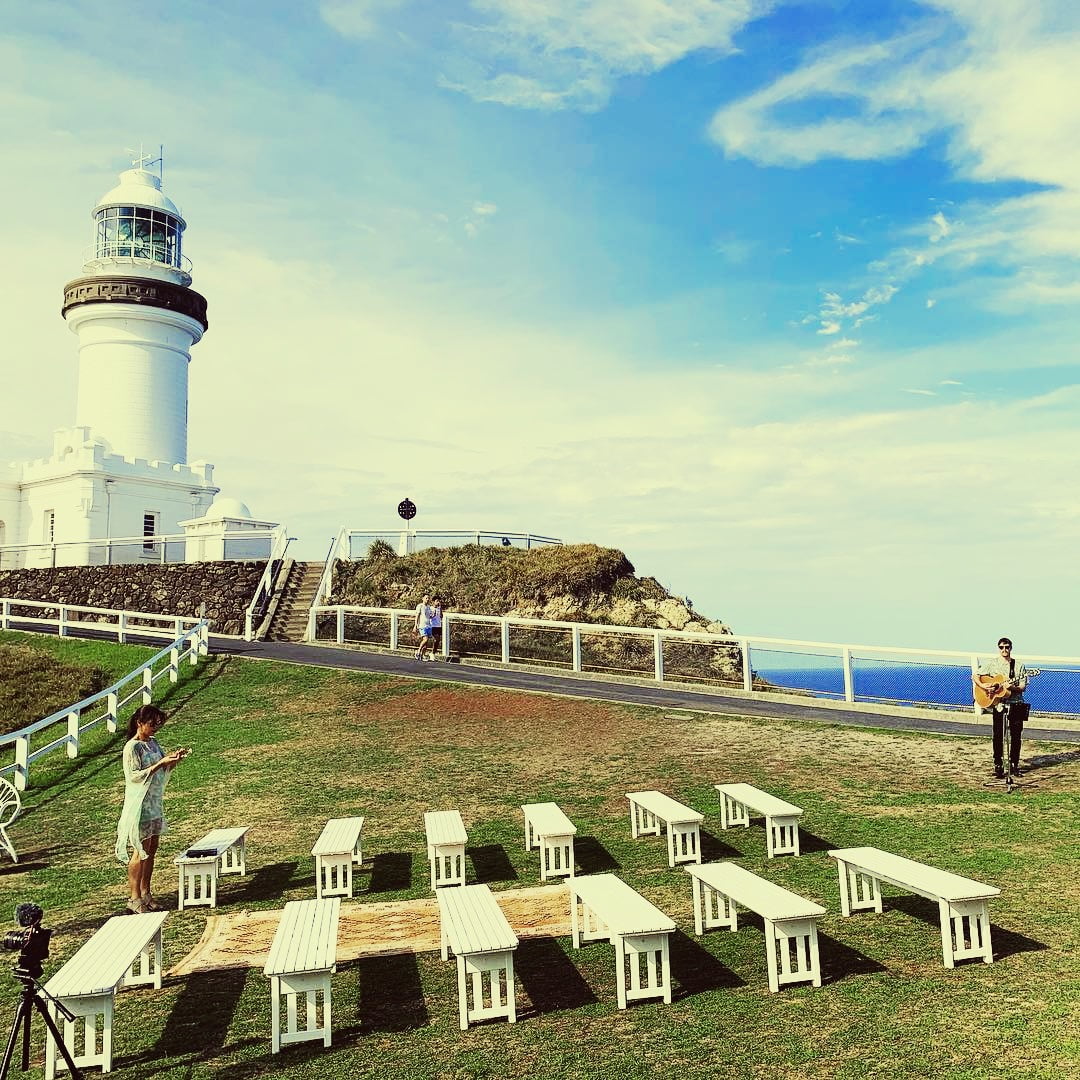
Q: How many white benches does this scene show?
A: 12